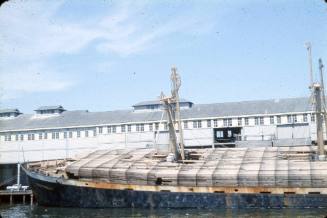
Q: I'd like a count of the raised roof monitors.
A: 3